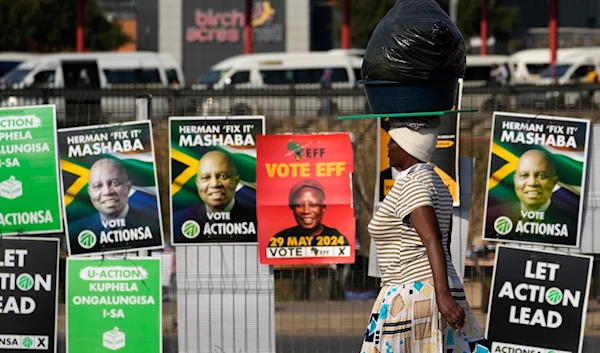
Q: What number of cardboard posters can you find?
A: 9